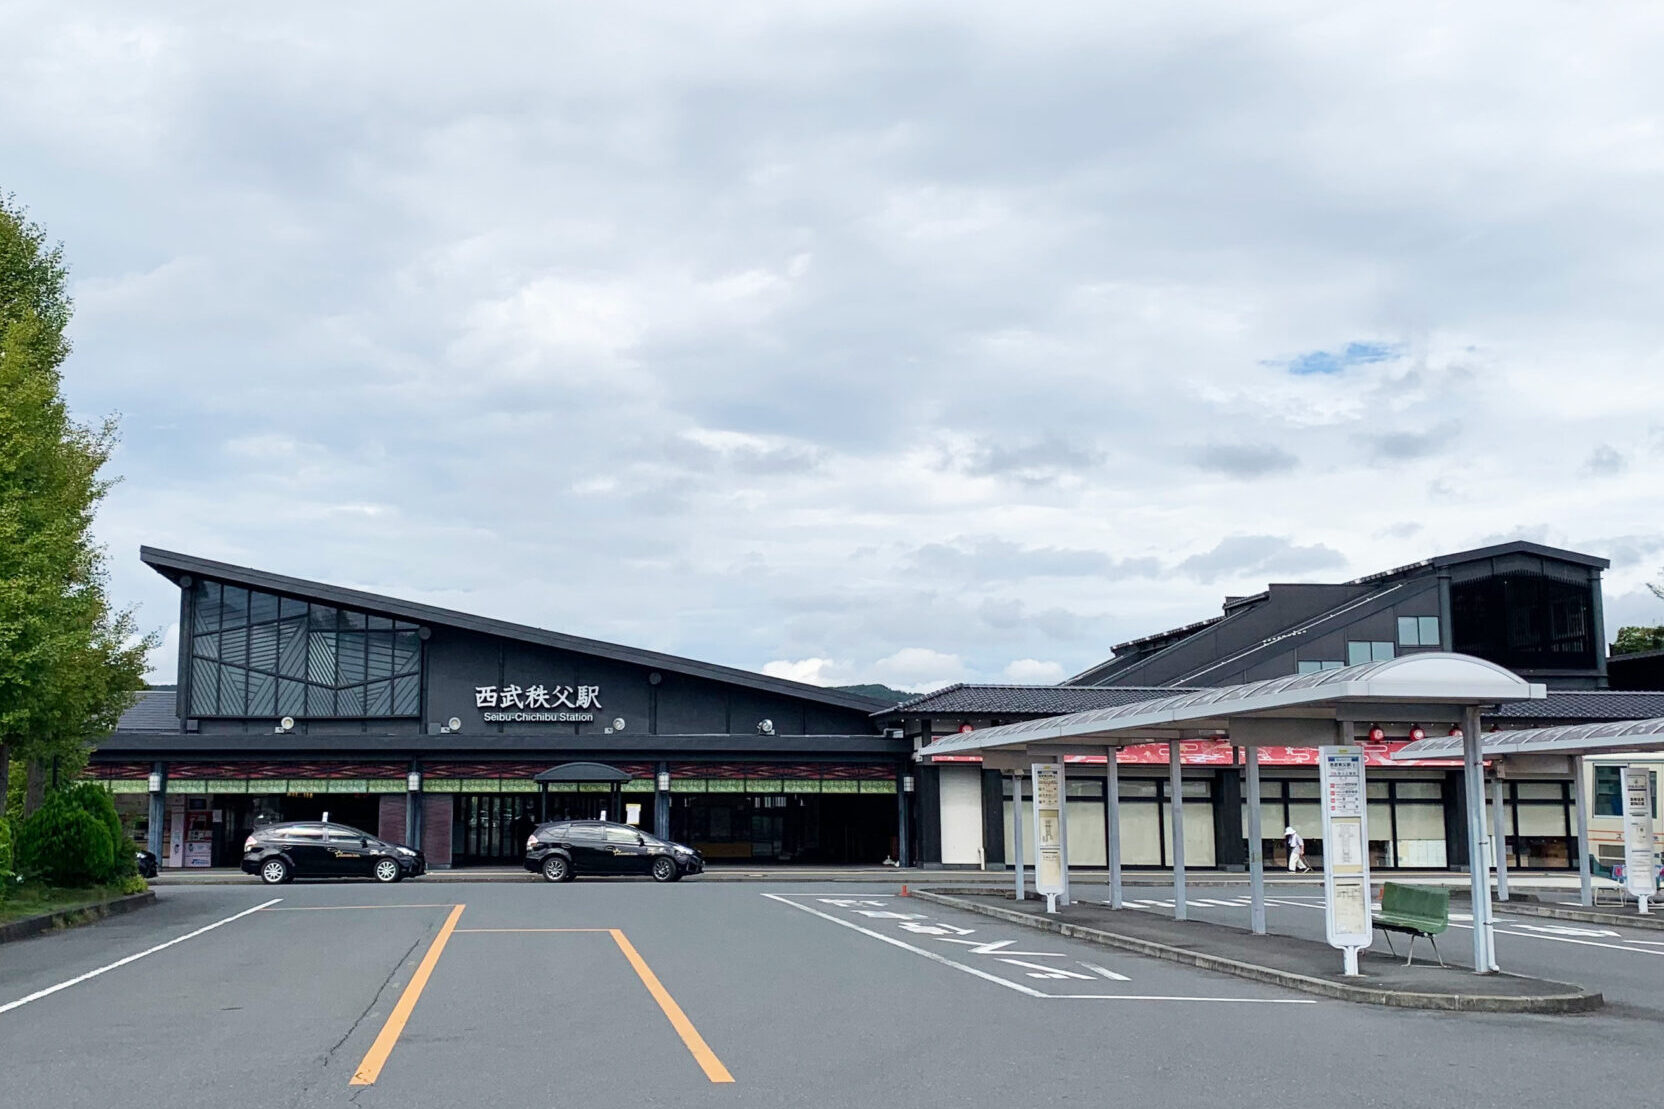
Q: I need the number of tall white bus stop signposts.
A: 3